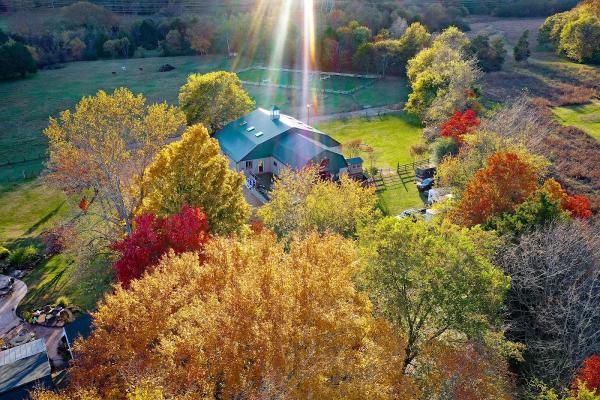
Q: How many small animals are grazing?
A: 3